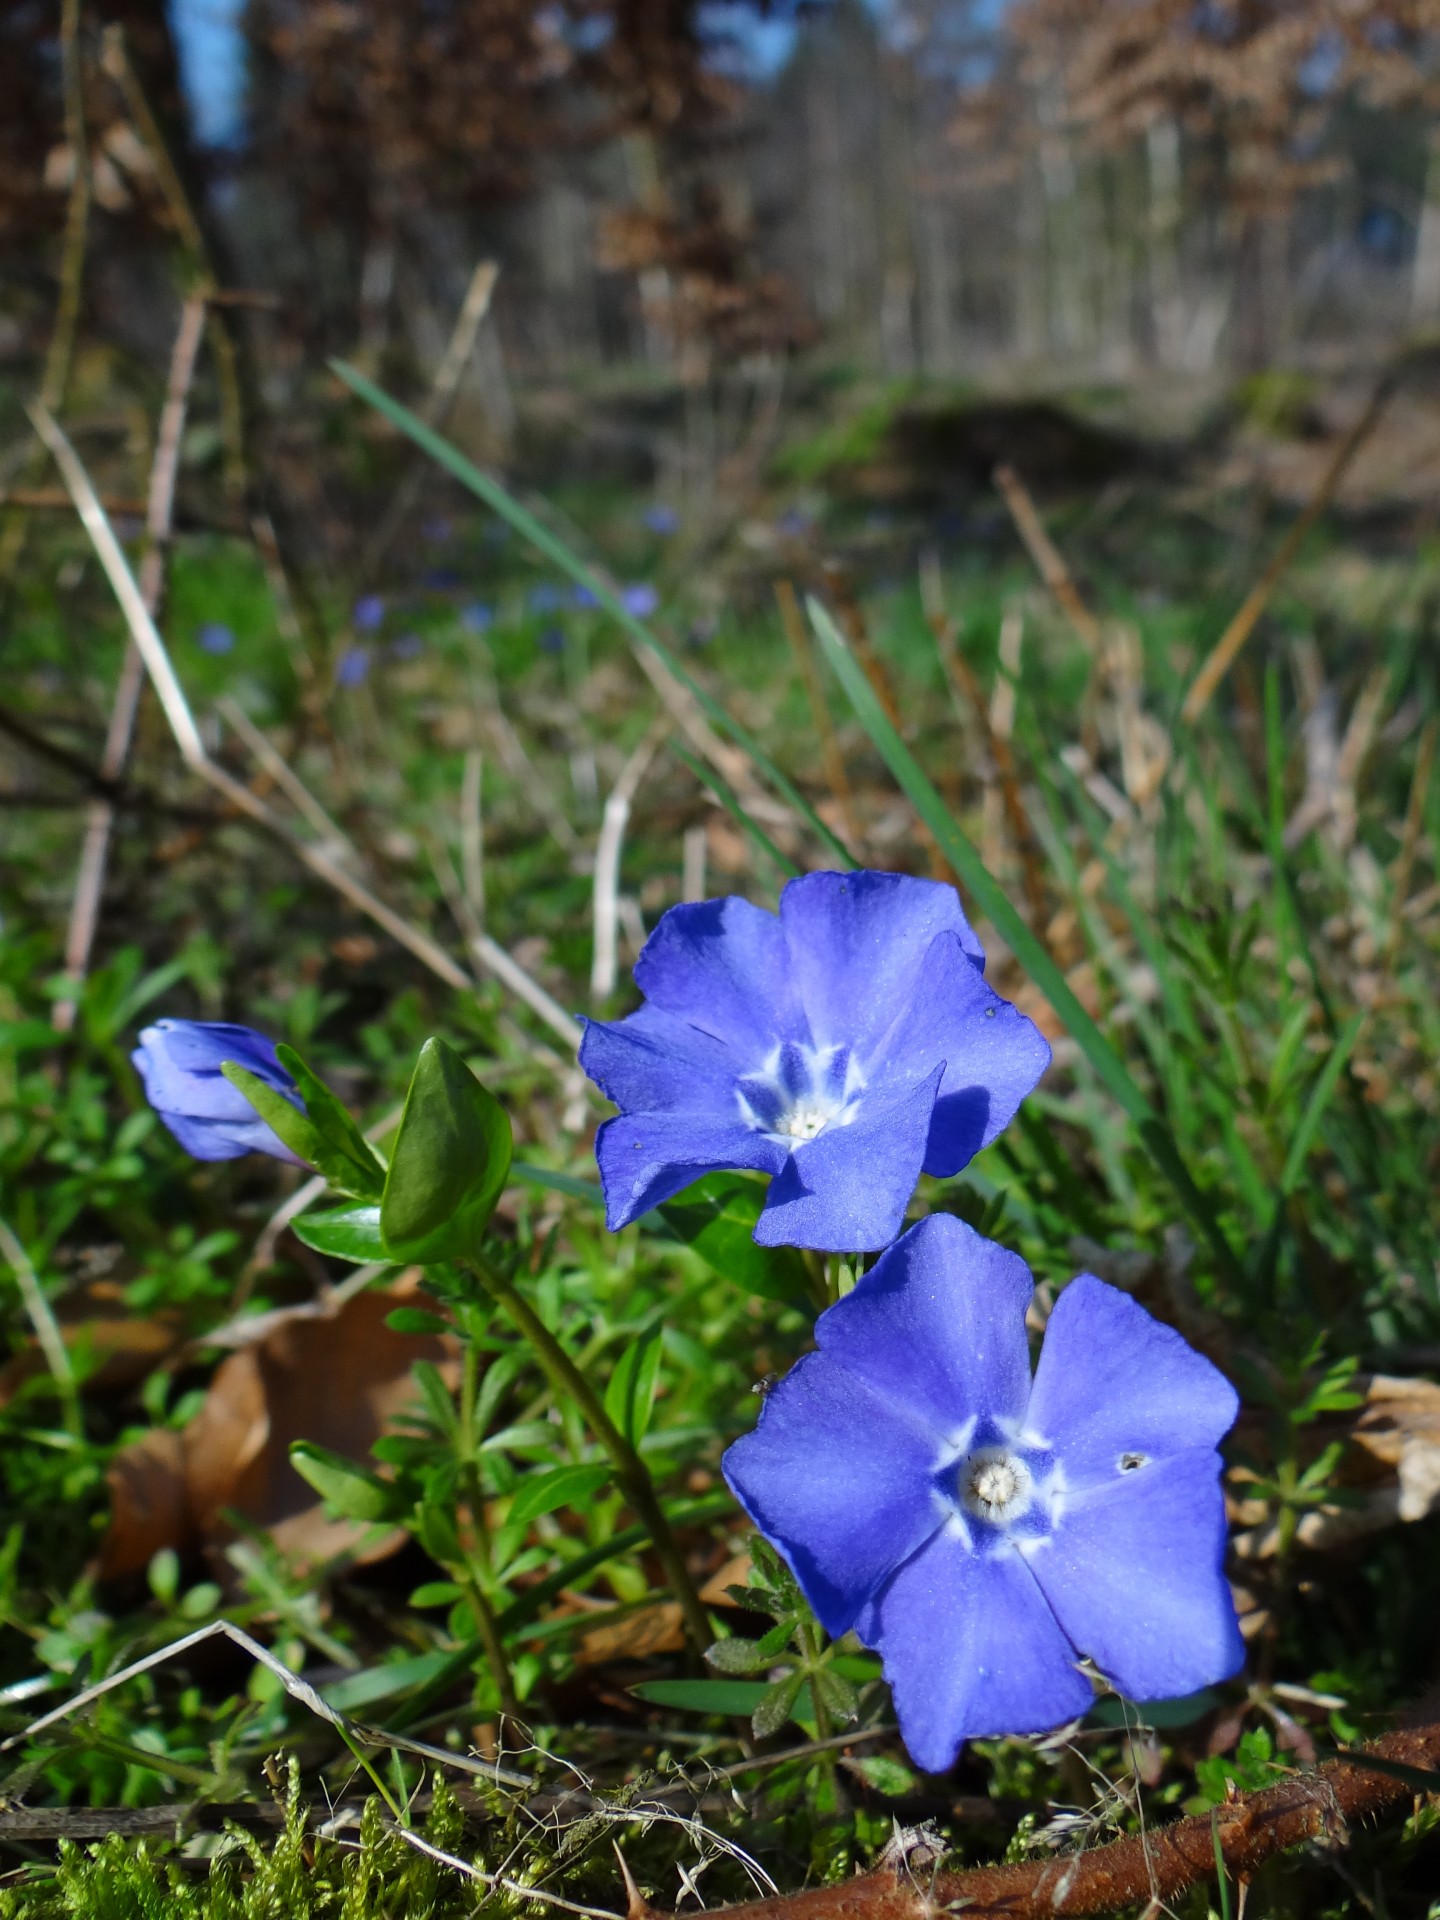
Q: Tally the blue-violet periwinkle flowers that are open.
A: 2